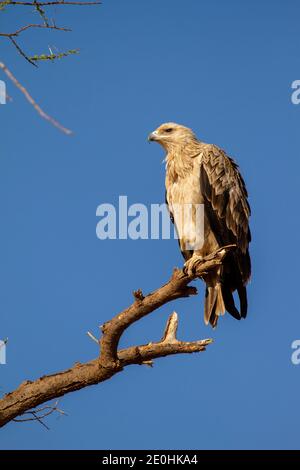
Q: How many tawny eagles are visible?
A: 1